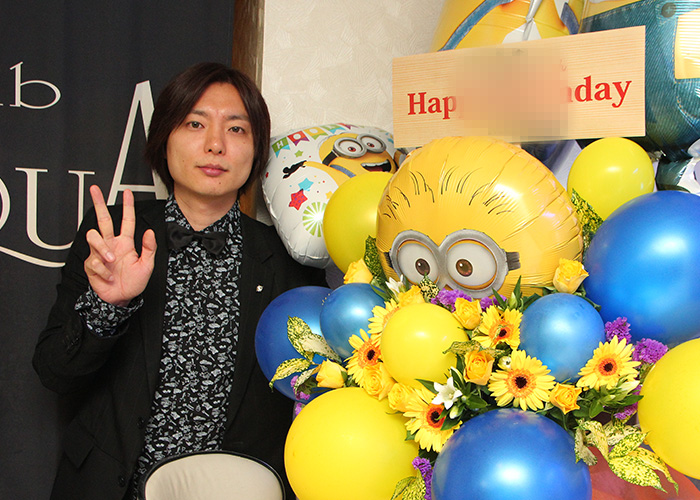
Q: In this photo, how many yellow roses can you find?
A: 9